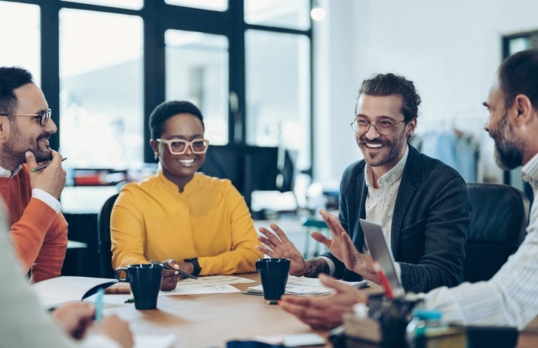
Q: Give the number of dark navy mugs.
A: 2